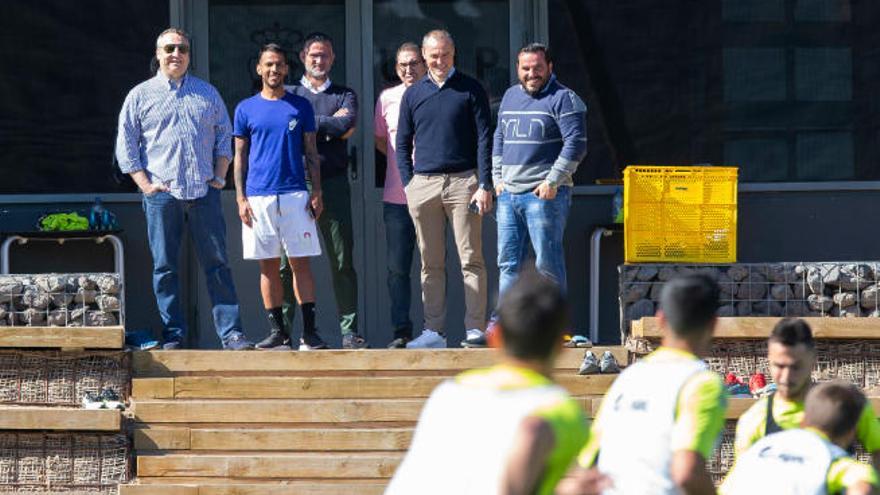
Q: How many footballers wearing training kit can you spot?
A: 4